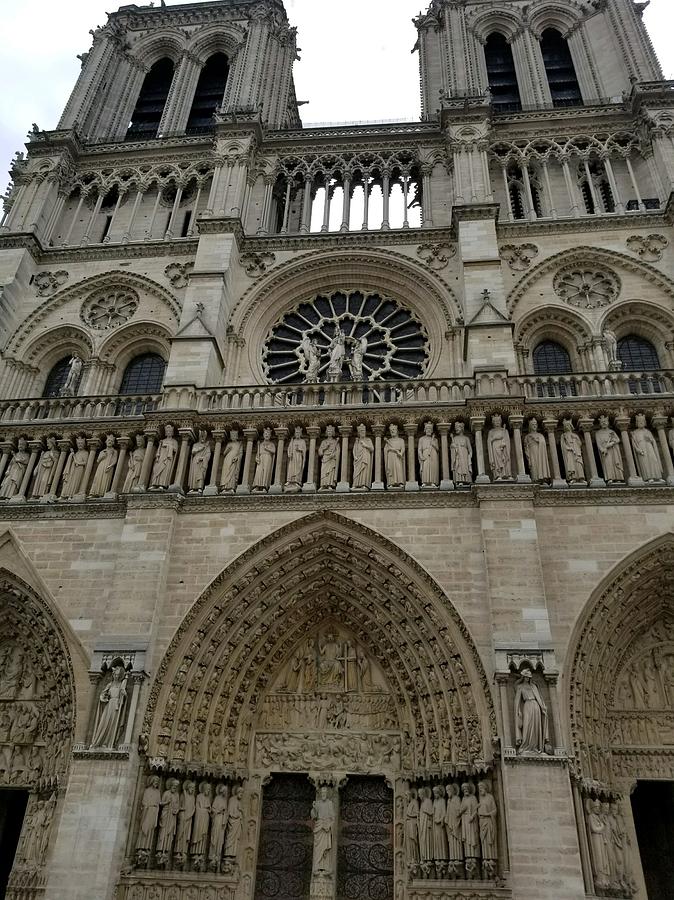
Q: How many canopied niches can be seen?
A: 2